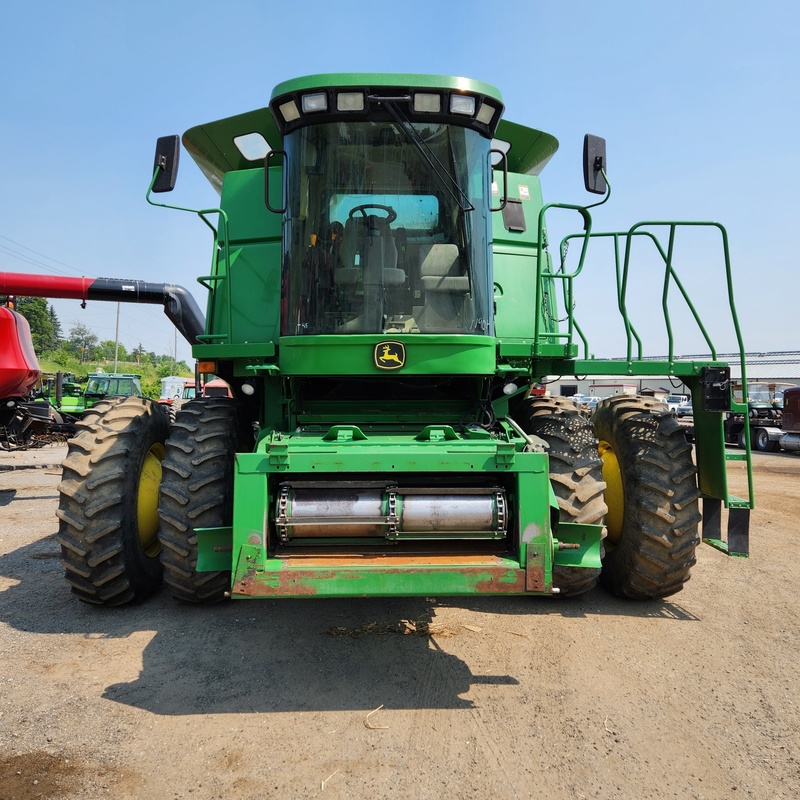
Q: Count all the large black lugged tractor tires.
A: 4